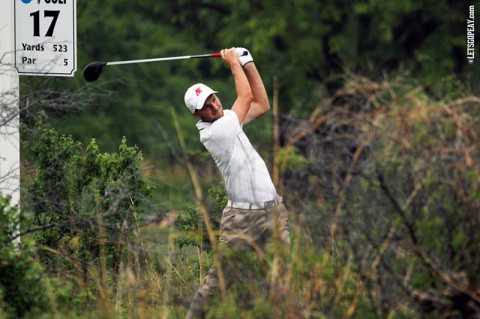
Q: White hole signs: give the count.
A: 1